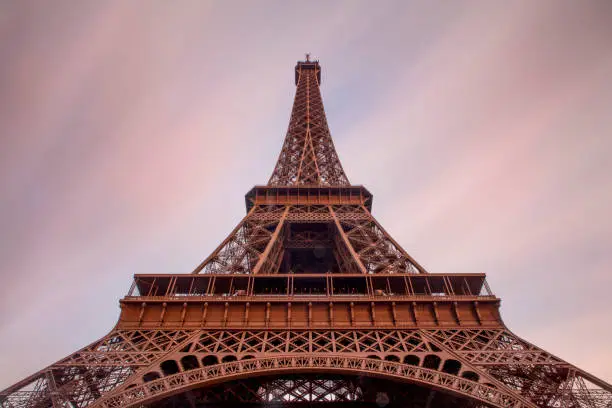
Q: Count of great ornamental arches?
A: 1